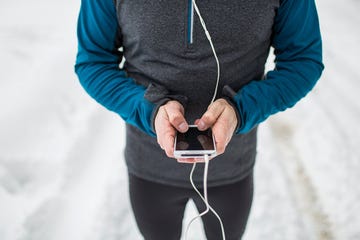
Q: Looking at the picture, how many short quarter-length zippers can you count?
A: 1